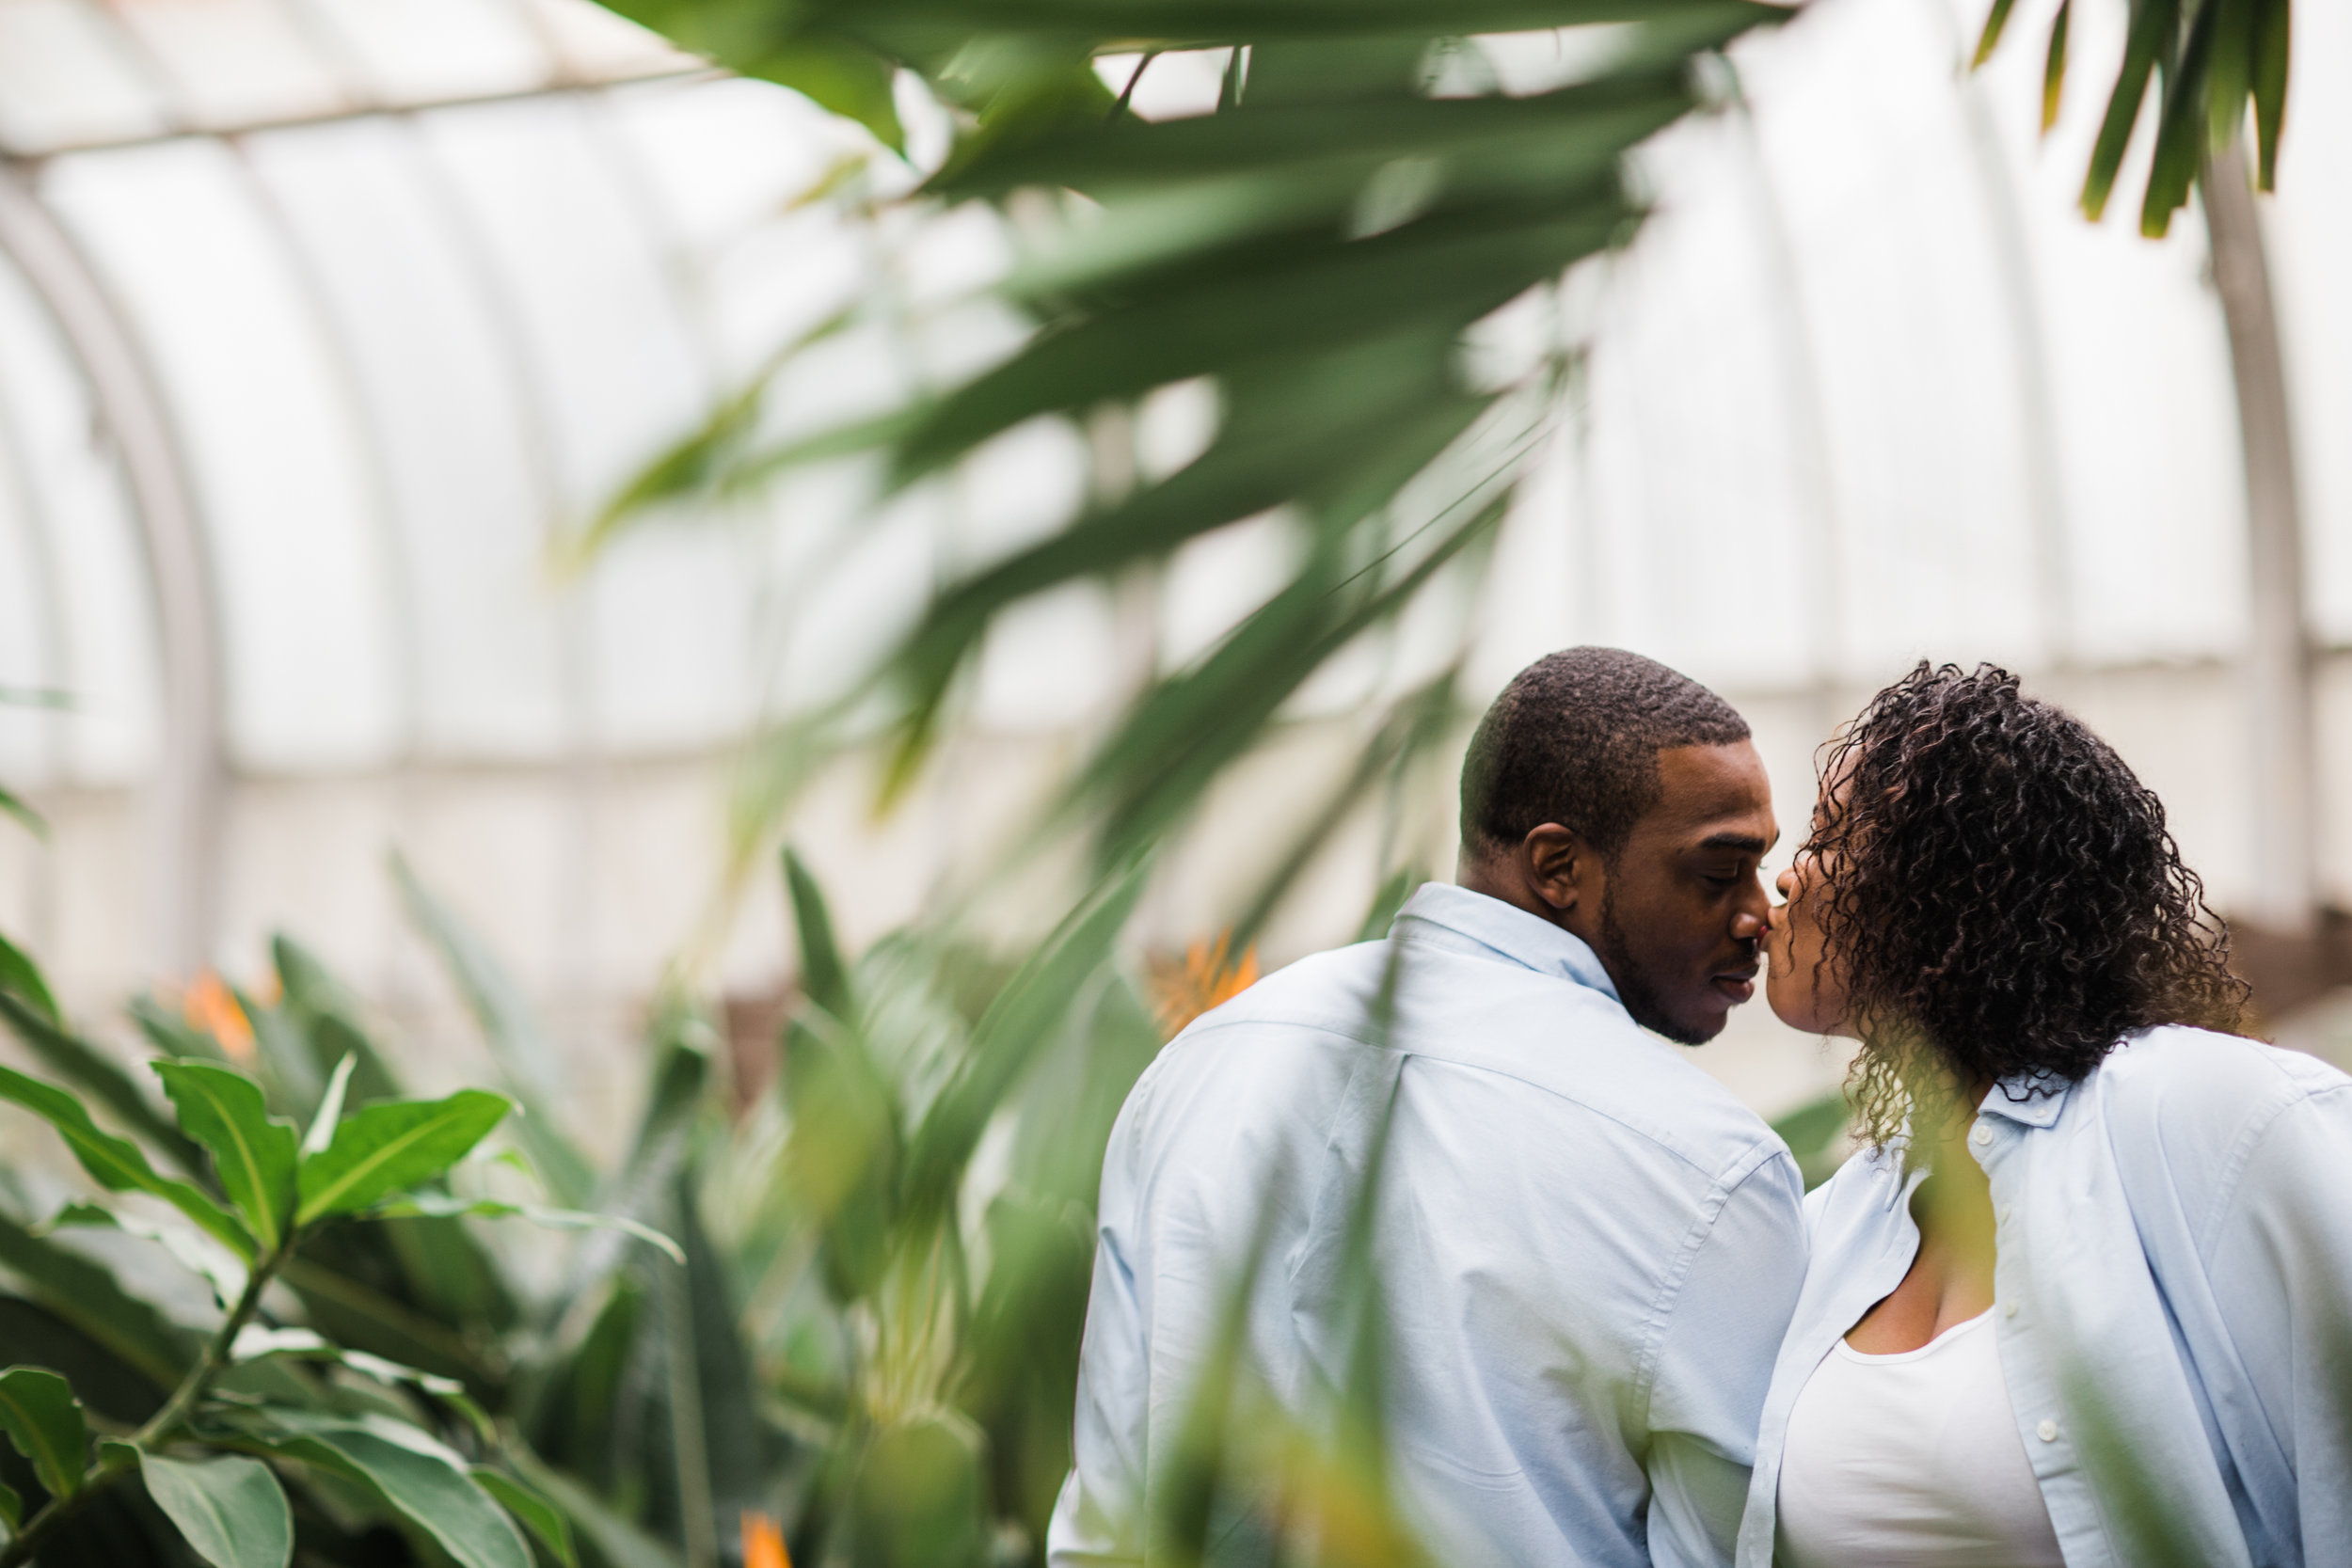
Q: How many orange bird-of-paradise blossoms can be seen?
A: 3